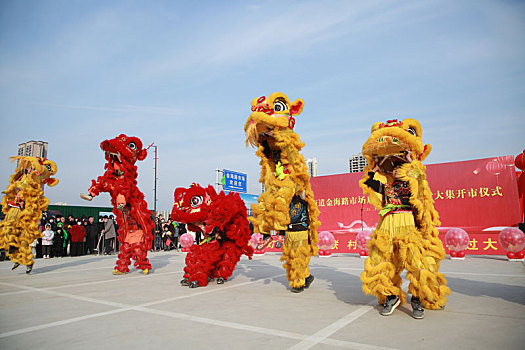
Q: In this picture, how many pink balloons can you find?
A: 6